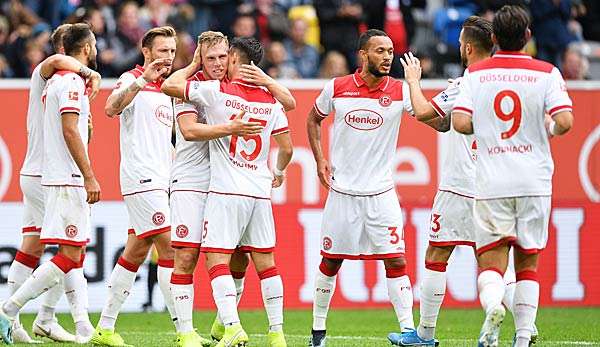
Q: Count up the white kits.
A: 8